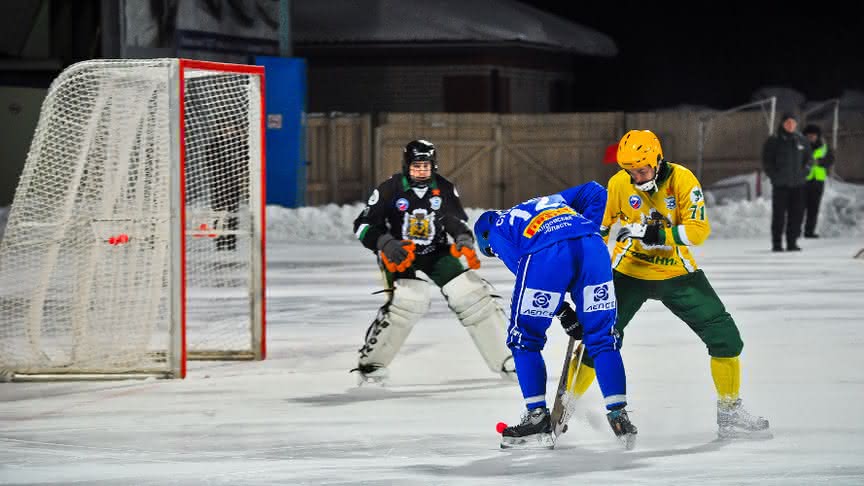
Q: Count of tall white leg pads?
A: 2